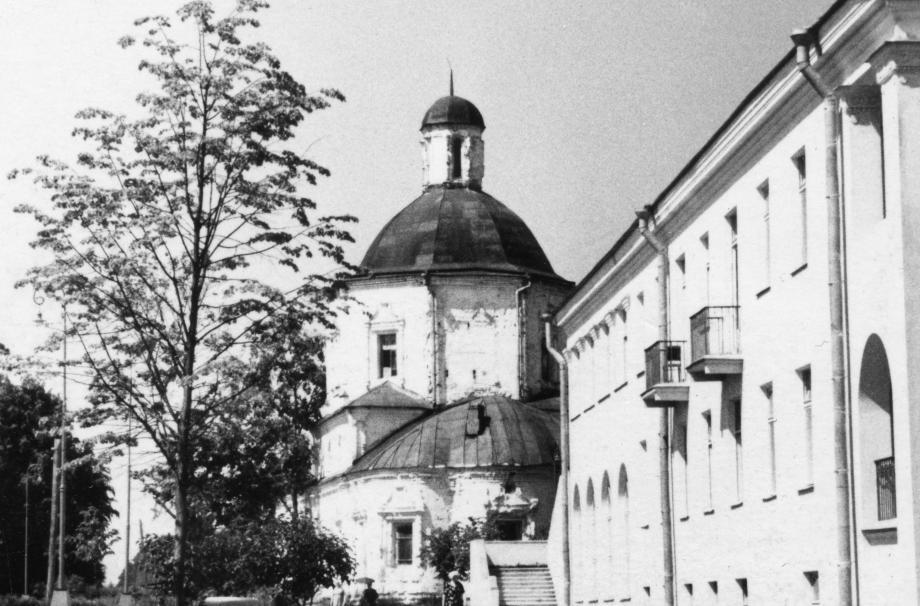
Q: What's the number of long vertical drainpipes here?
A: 3